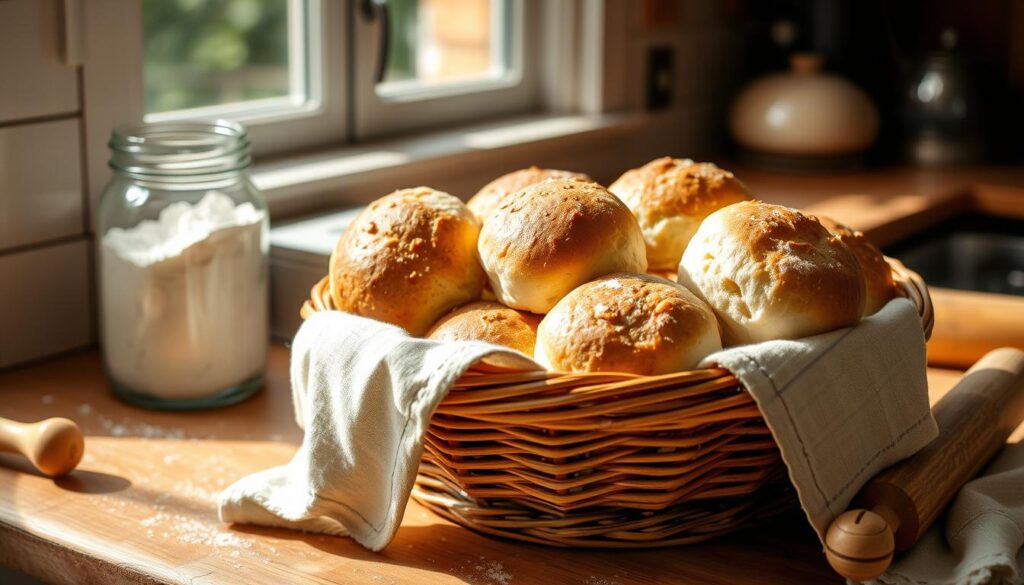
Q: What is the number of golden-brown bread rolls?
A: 8